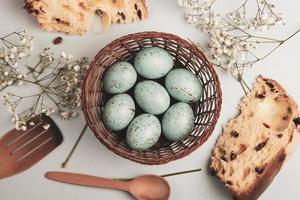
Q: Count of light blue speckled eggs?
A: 7